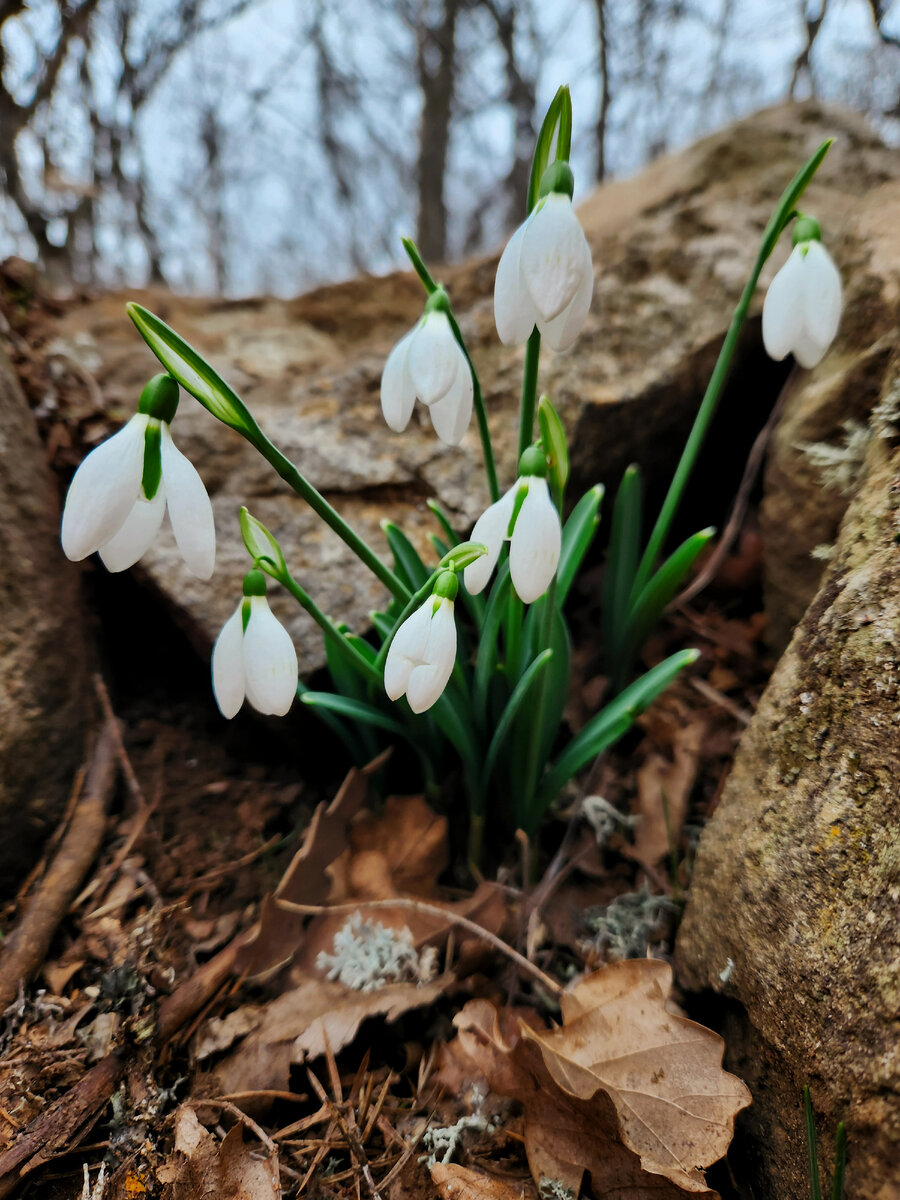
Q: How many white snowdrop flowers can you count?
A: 7